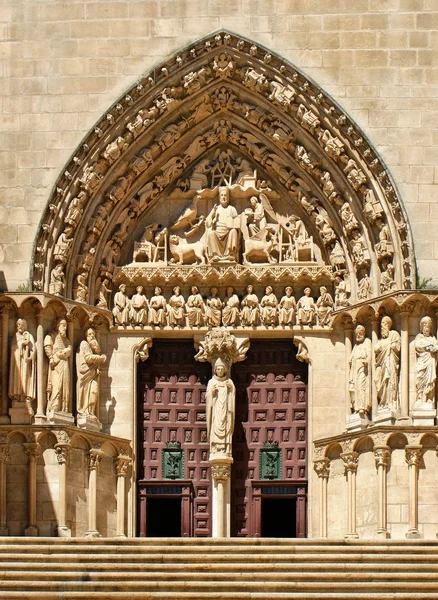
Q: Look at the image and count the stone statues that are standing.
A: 7